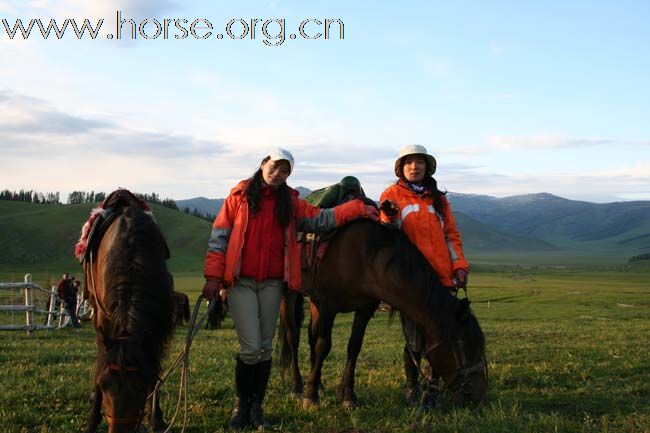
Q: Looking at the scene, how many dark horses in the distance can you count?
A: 2